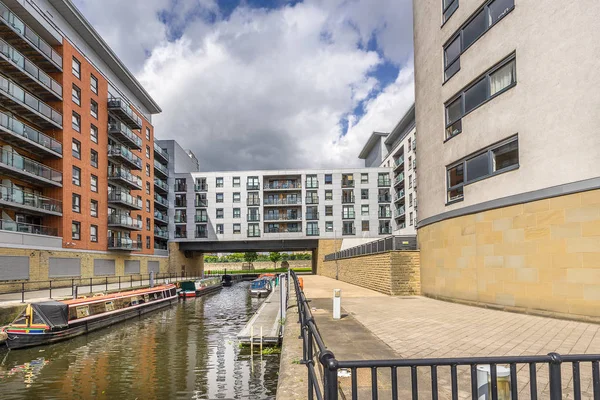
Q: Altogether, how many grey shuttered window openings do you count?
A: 5